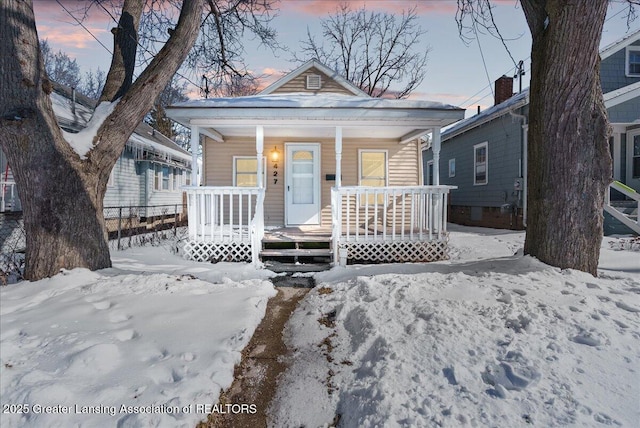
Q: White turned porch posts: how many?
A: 4